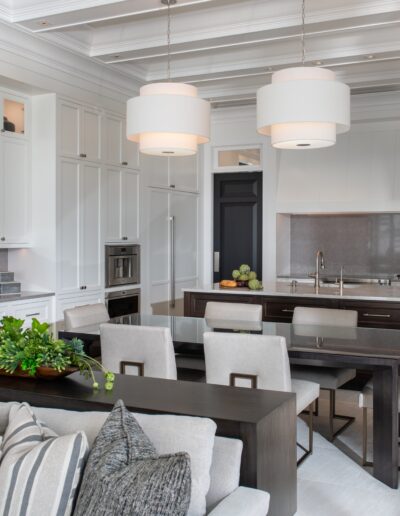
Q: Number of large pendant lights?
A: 2